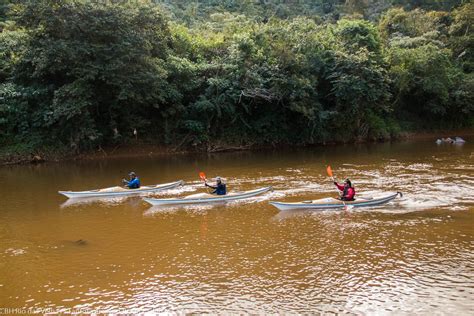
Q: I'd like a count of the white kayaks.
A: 3